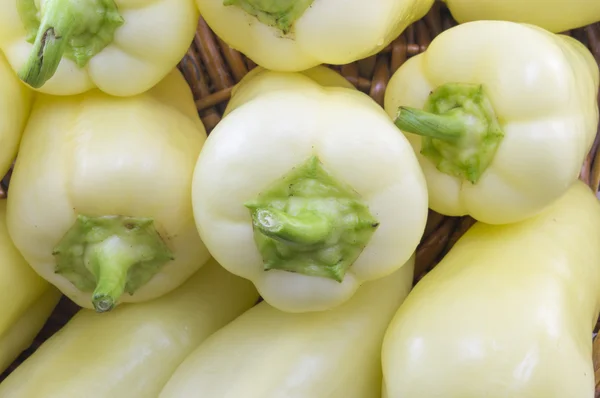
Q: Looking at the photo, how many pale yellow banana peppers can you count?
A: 11